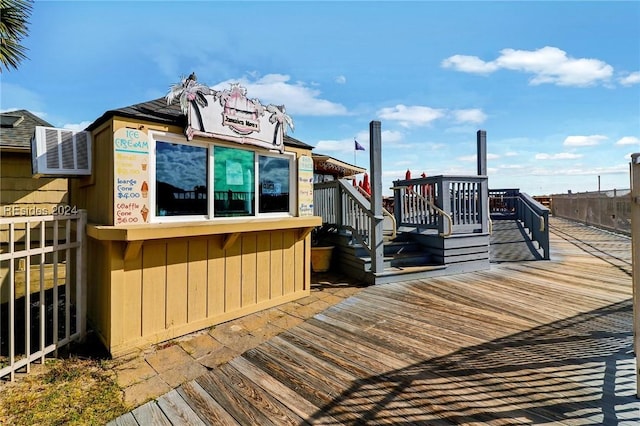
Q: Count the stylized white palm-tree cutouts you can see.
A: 2